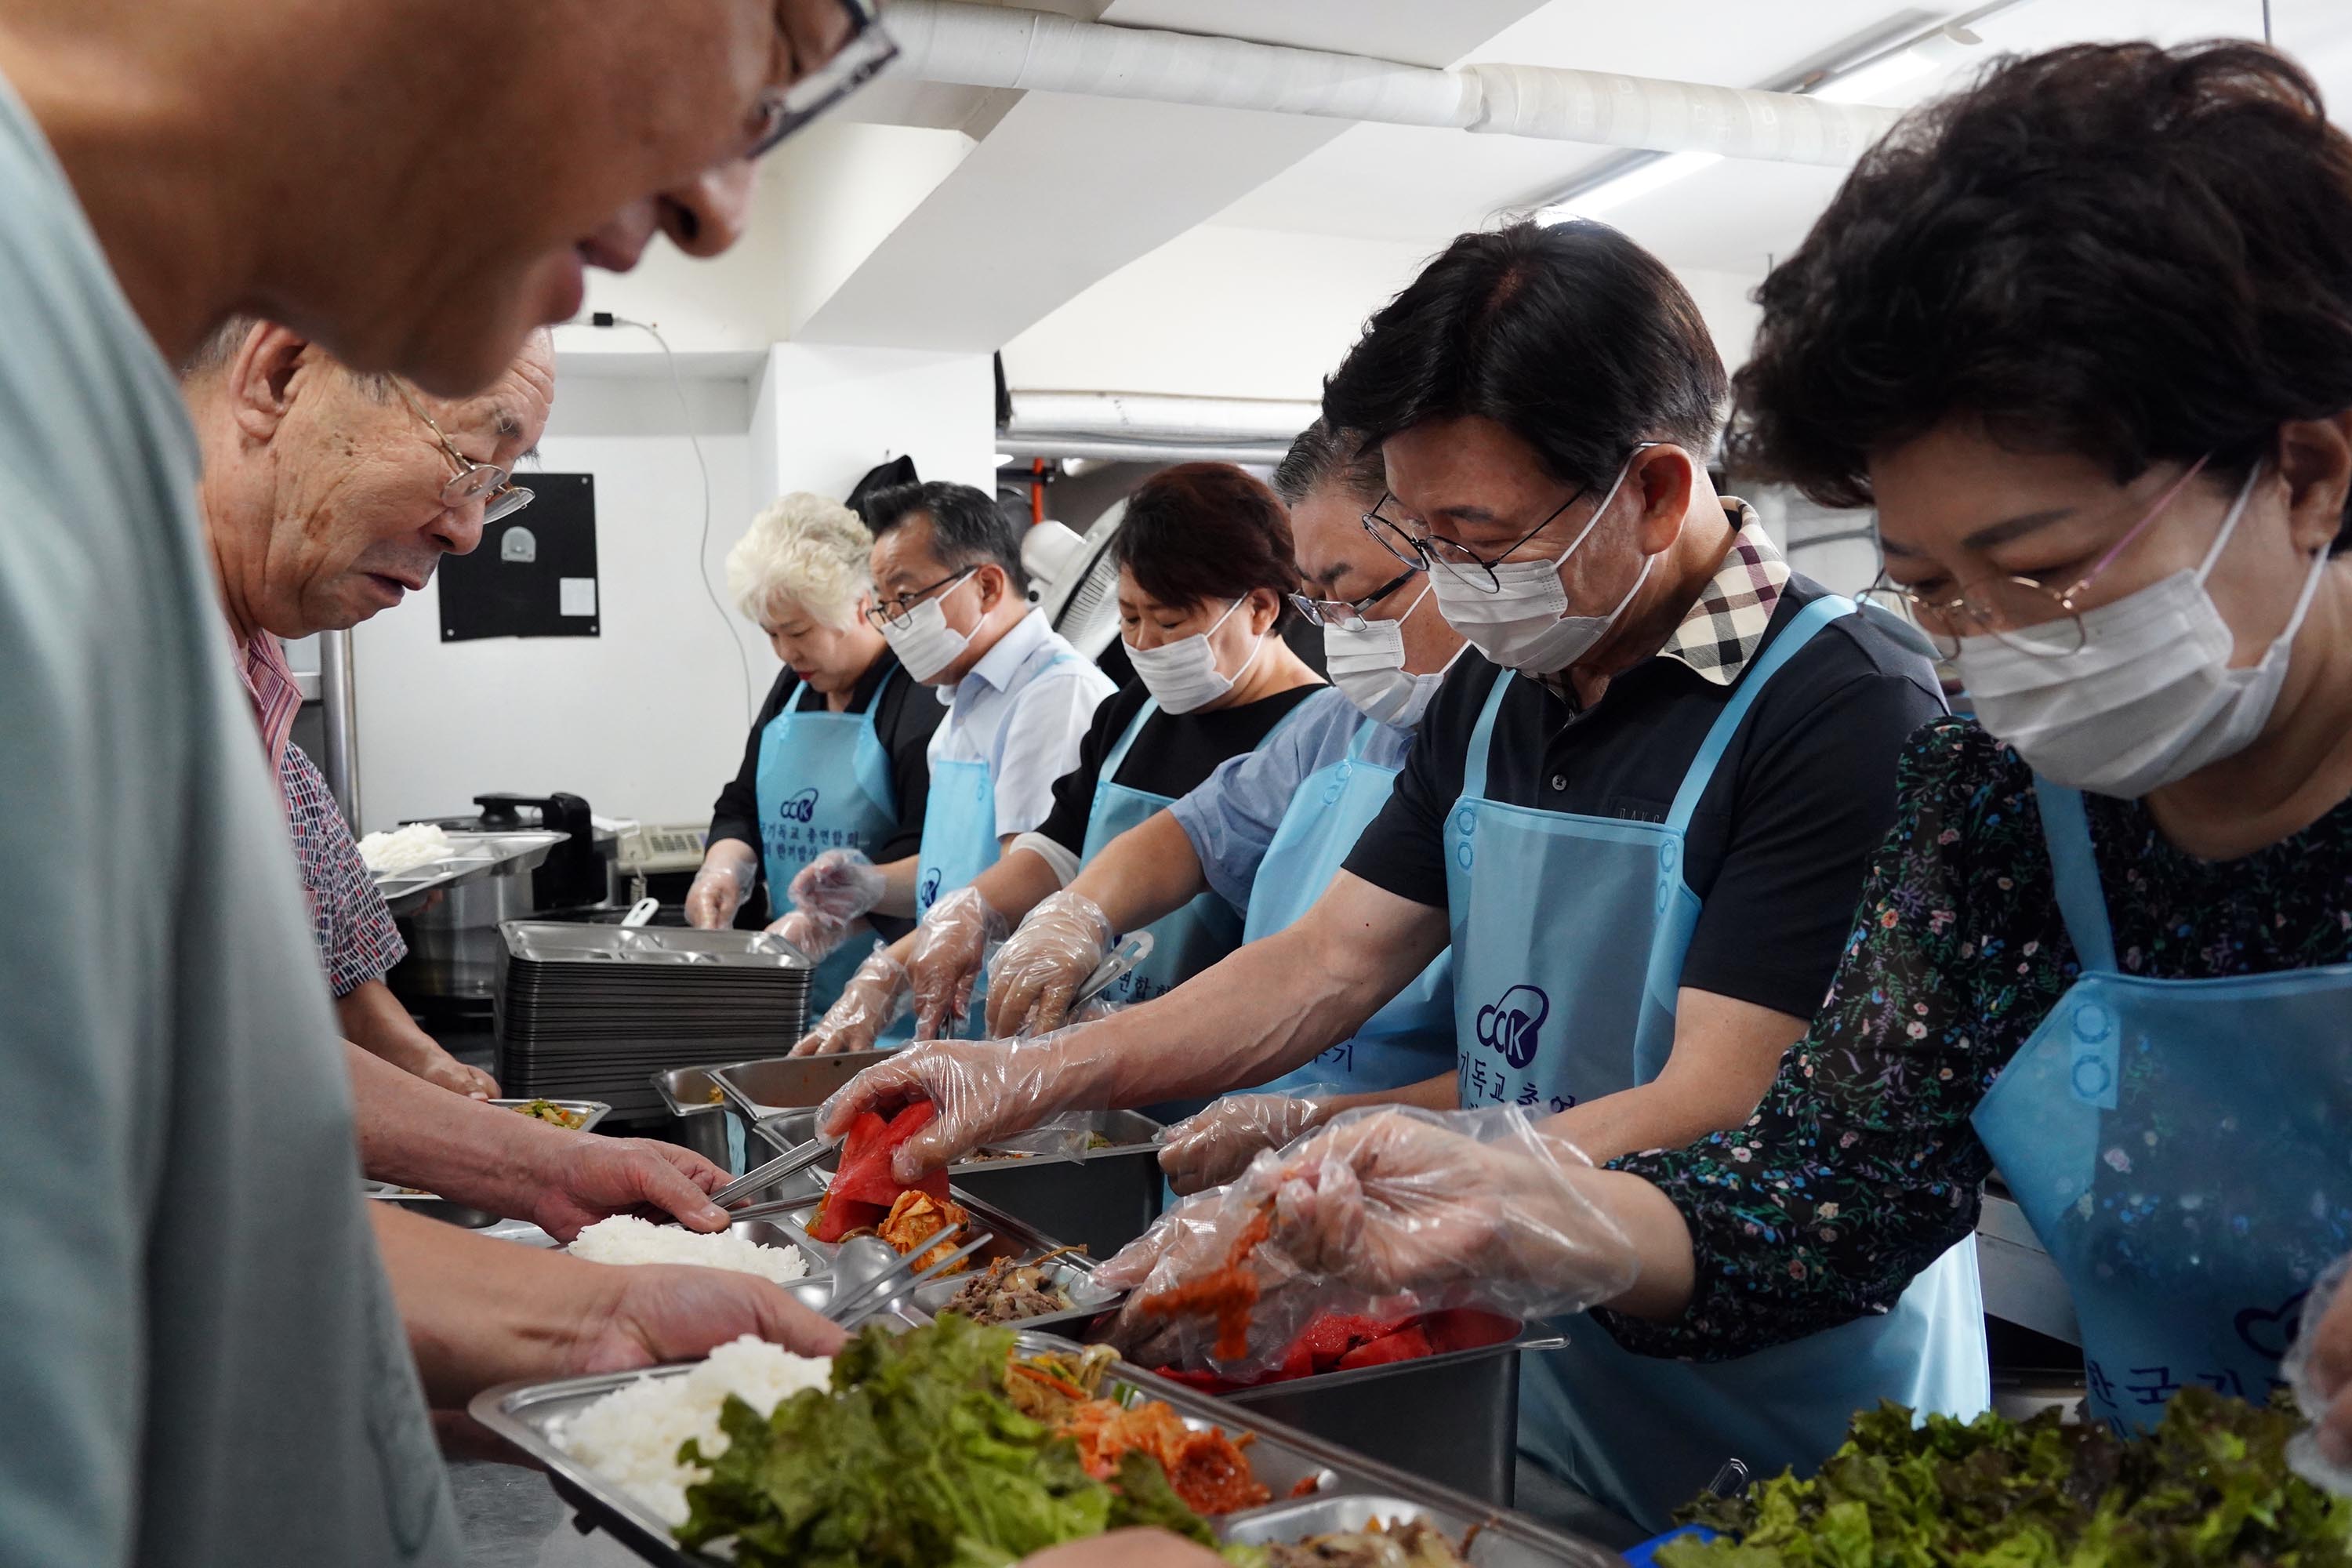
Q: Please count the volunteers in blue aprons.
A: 6